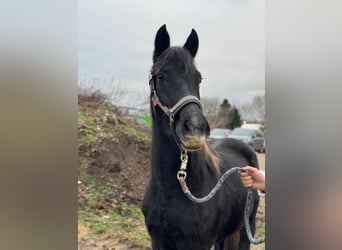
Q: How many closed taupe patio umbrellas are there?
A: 0